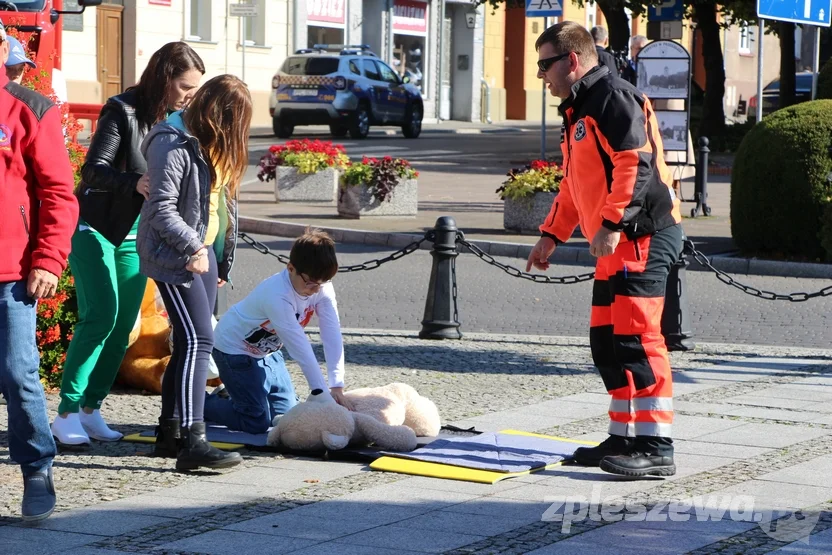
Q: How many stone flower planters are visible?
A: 3